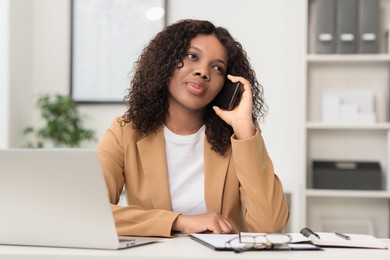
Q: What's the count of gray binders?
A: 3